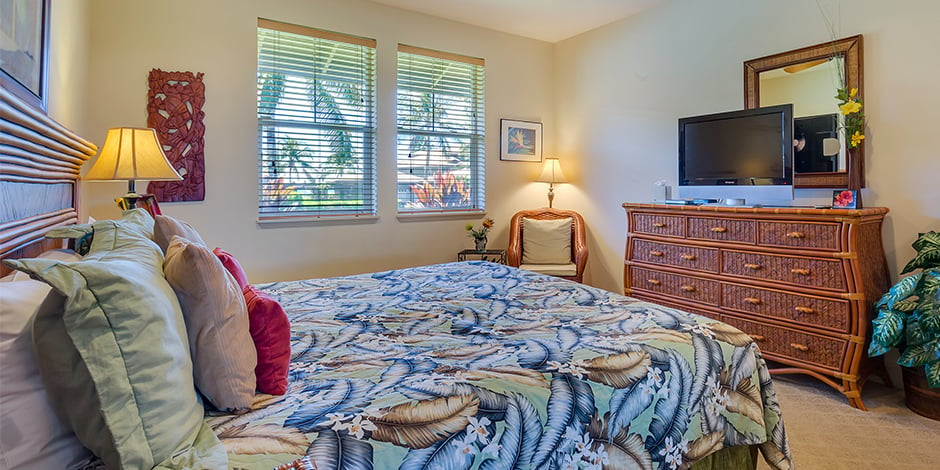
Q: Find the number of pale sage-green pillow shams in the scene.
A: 2